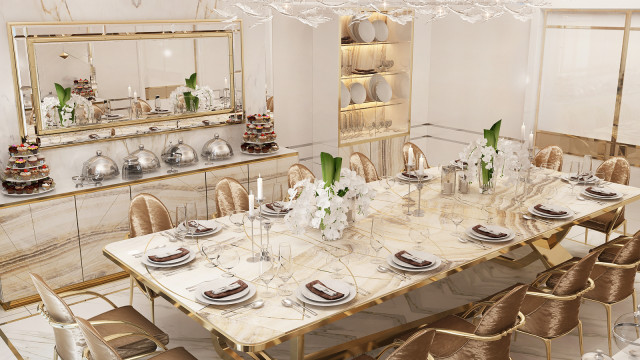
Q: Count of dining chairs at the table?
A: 13